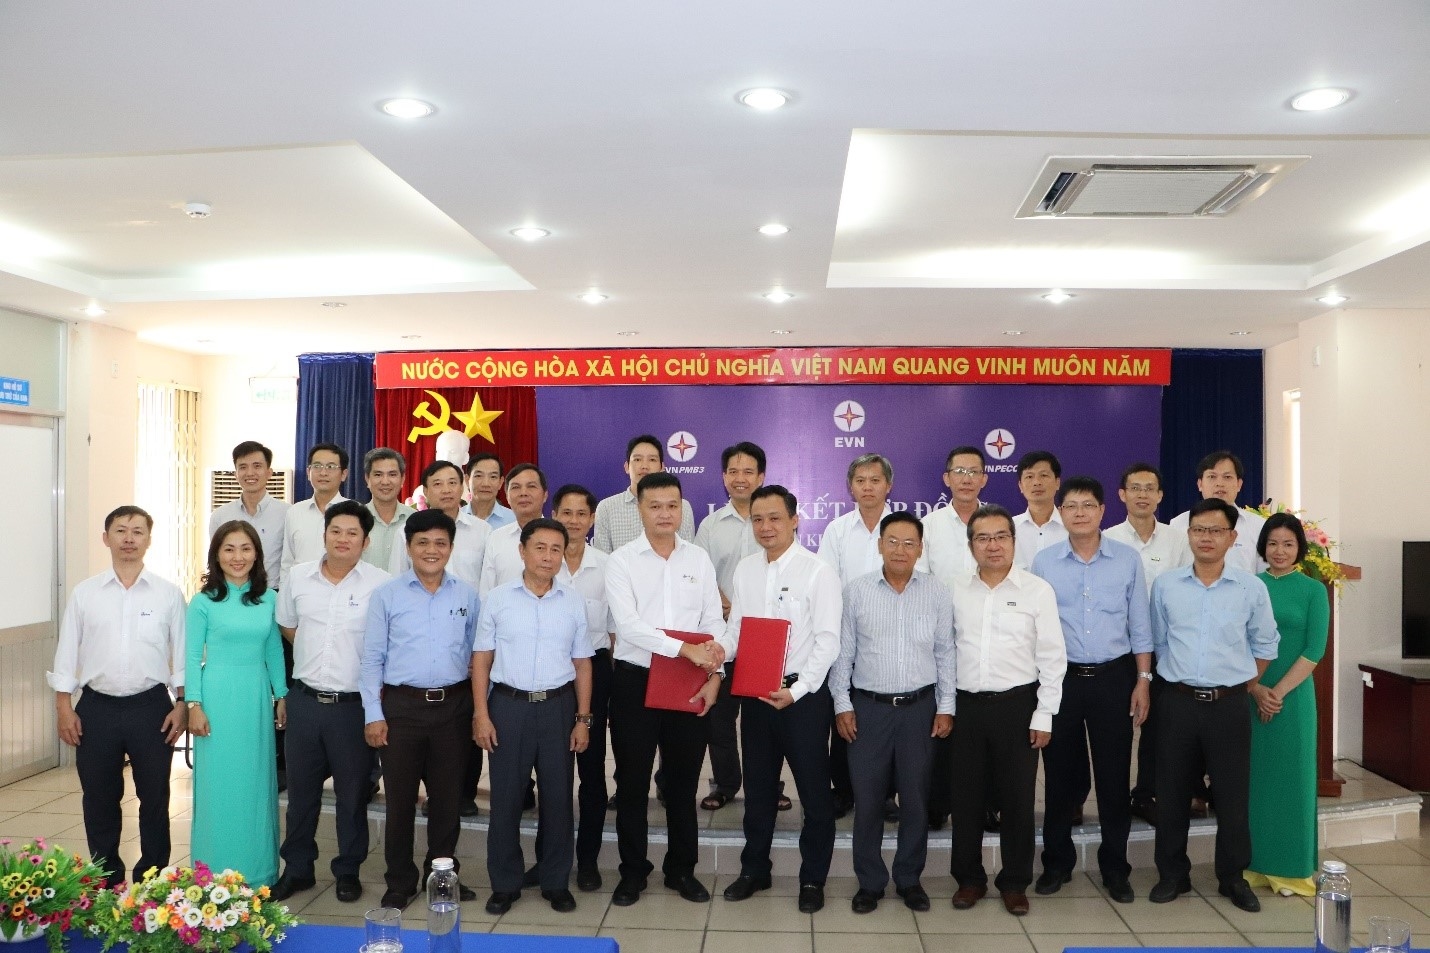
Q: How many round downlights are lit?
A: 10